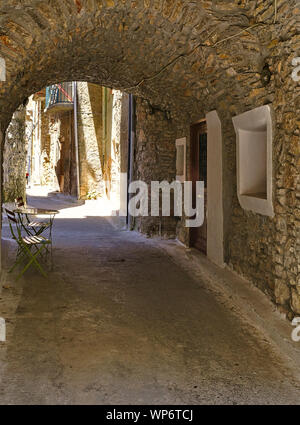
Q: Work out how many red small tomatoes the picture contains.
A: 0